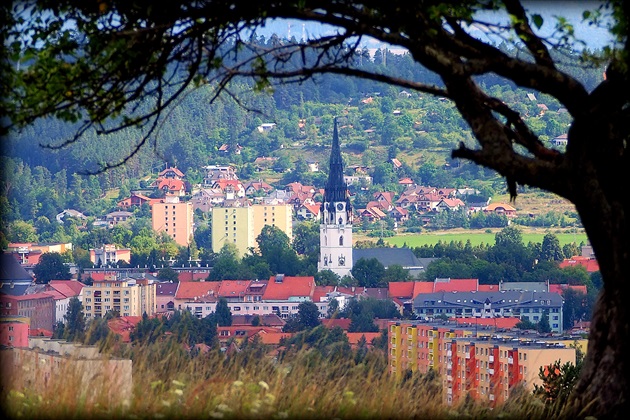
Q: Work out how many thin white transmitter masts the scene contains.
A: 2